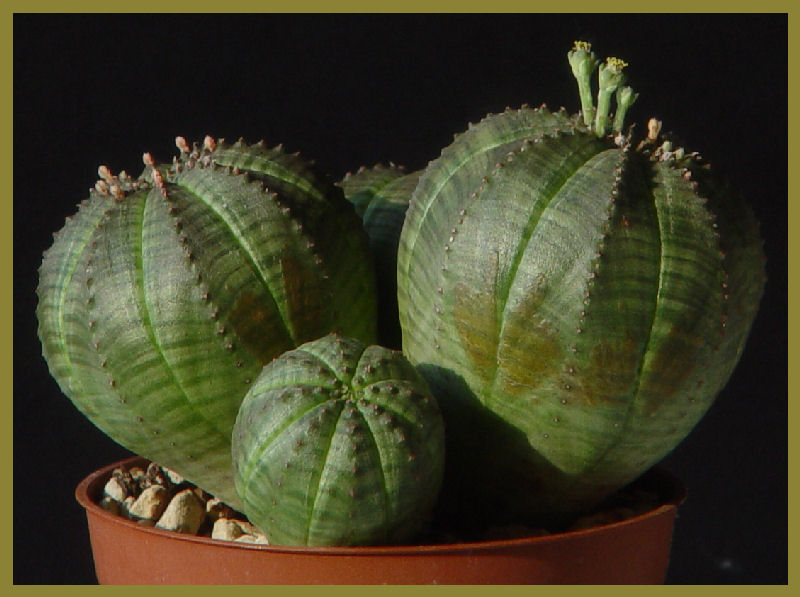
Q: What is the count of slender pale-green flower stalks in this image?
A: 3